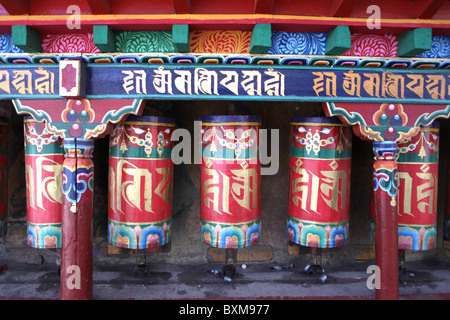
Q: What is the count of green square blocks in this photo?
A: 6